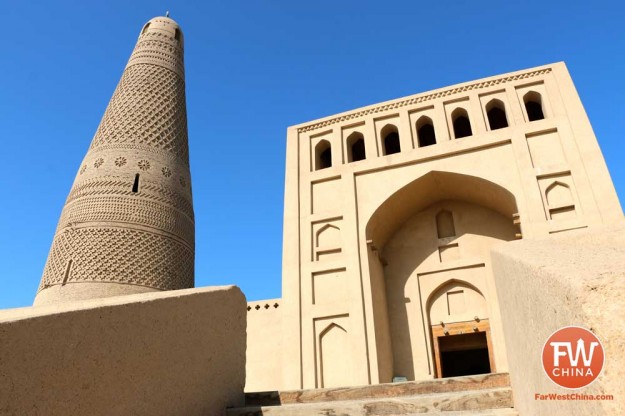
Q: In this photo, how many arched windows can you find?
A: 7